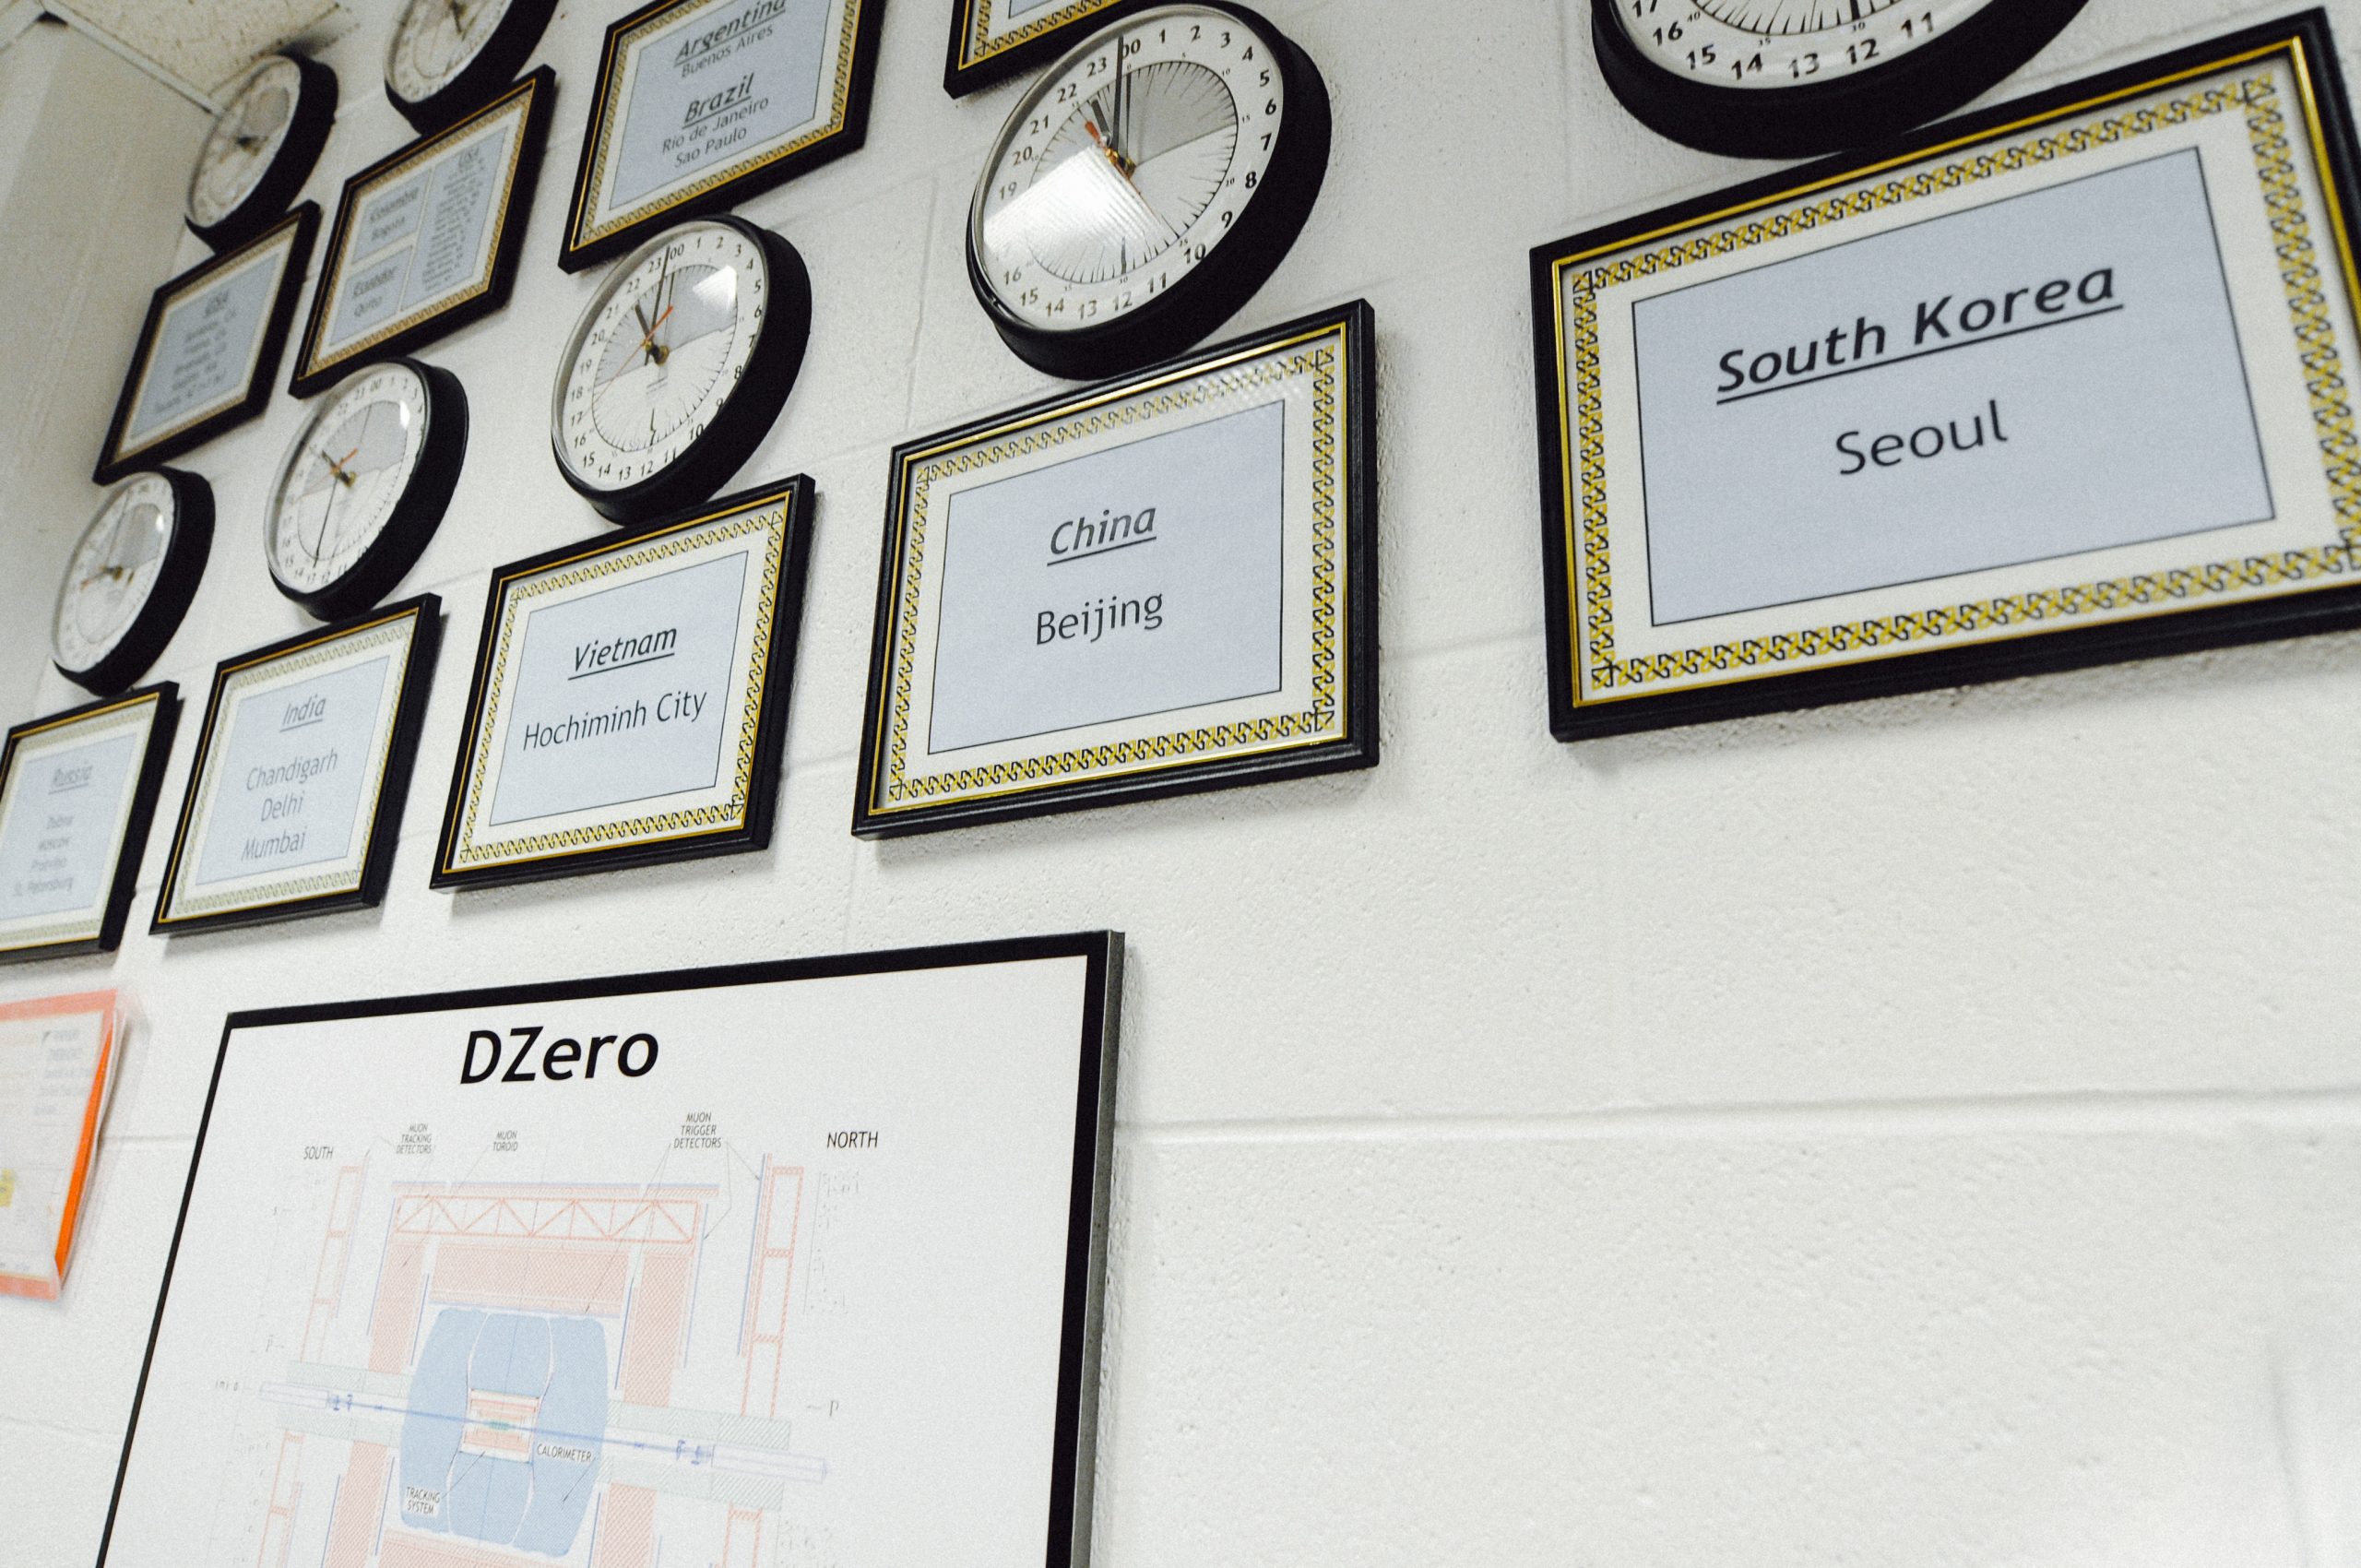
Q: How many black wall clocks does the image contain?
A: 7